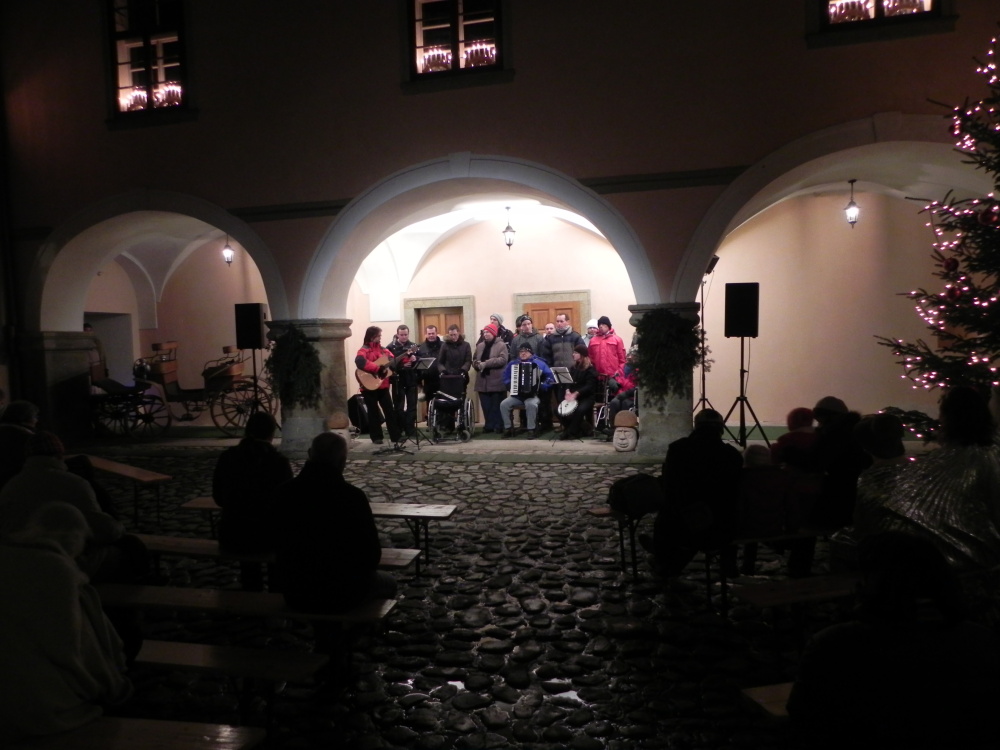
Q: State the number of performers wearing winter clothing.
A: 15